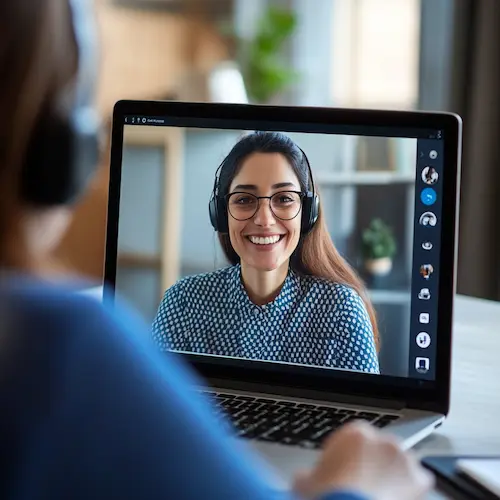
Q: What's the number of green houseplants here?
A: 2